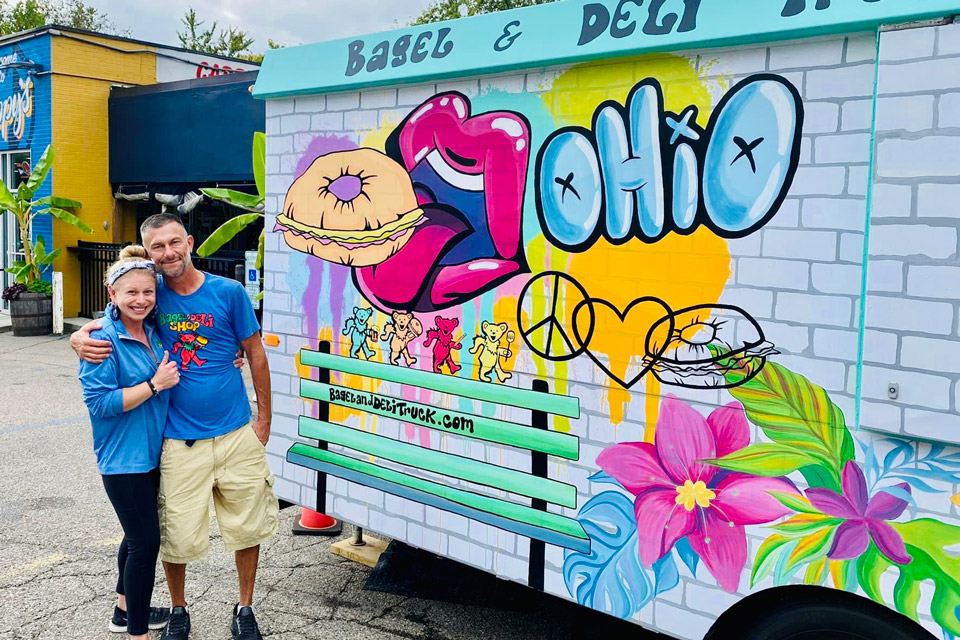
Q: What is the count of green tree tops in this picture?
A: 3